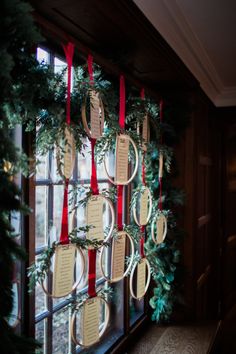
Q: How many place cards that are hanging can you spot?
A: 12